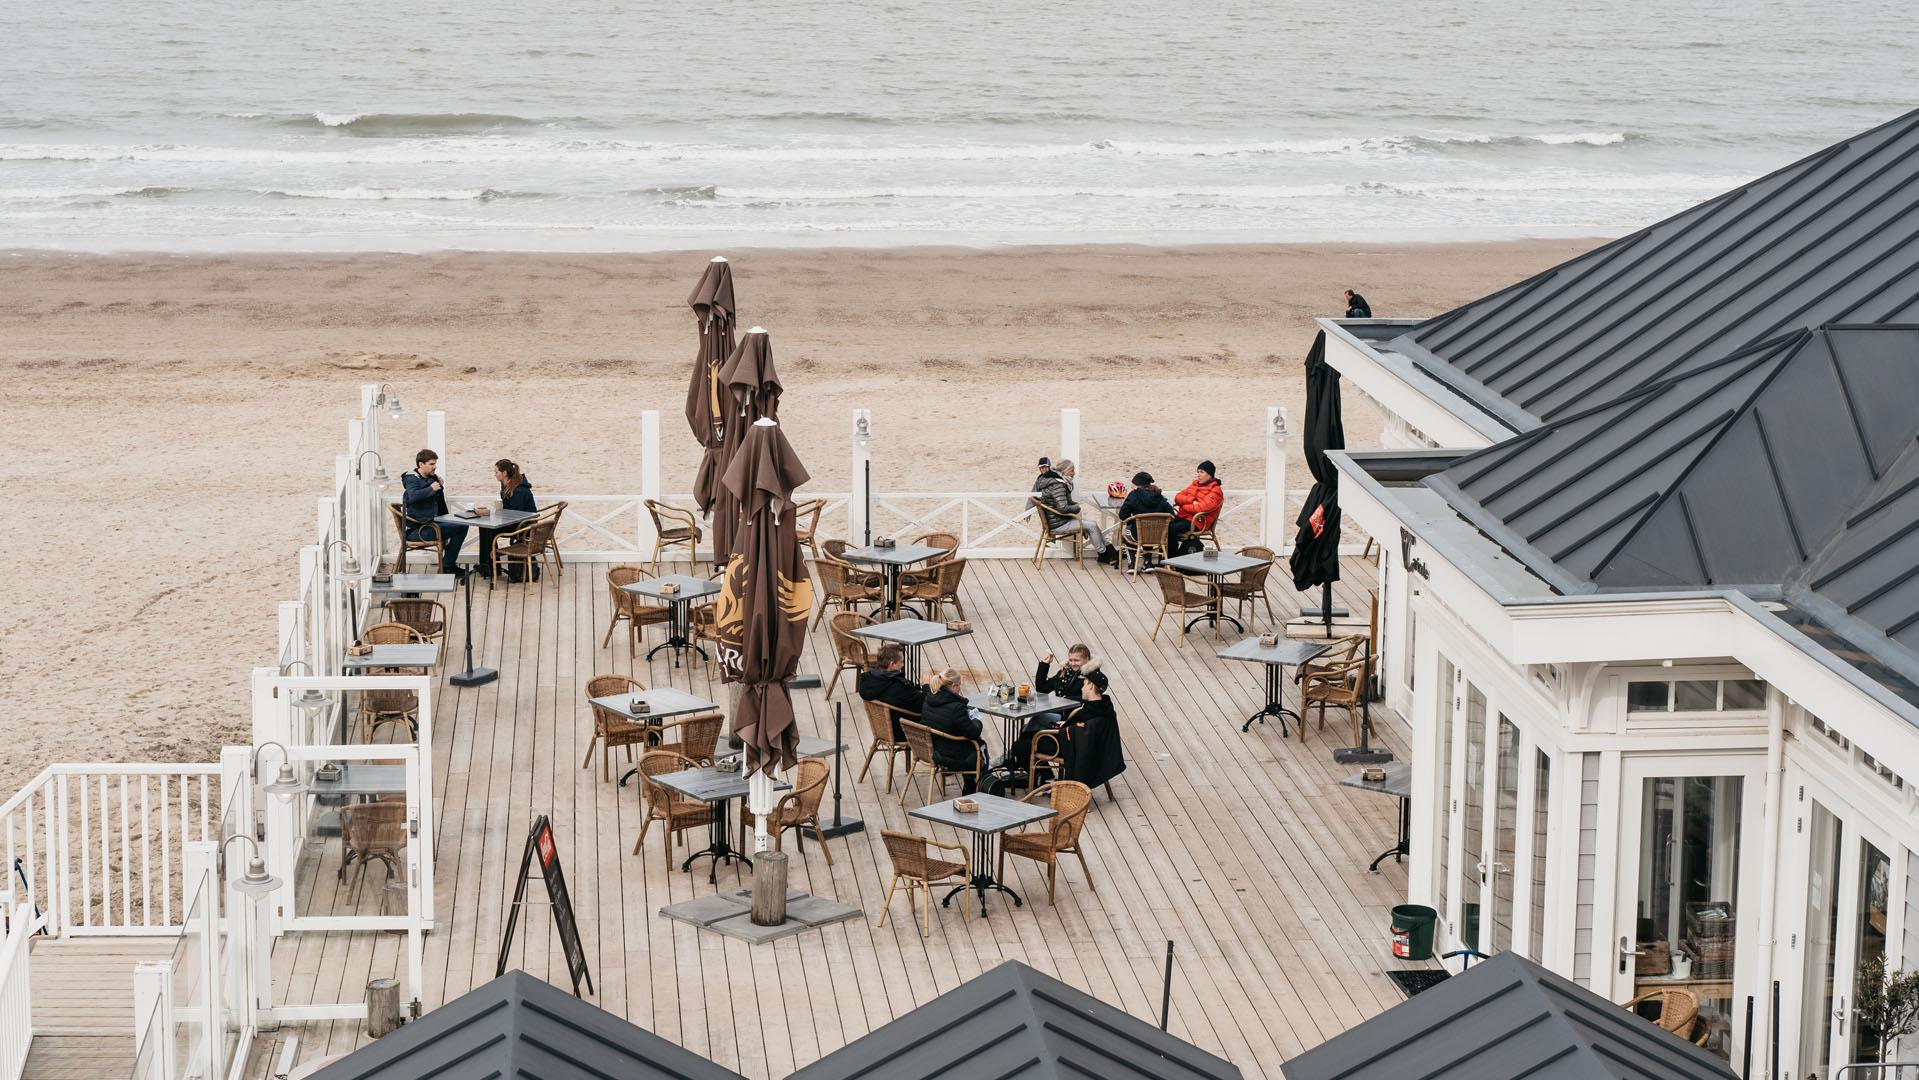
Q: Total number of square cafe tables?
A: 15